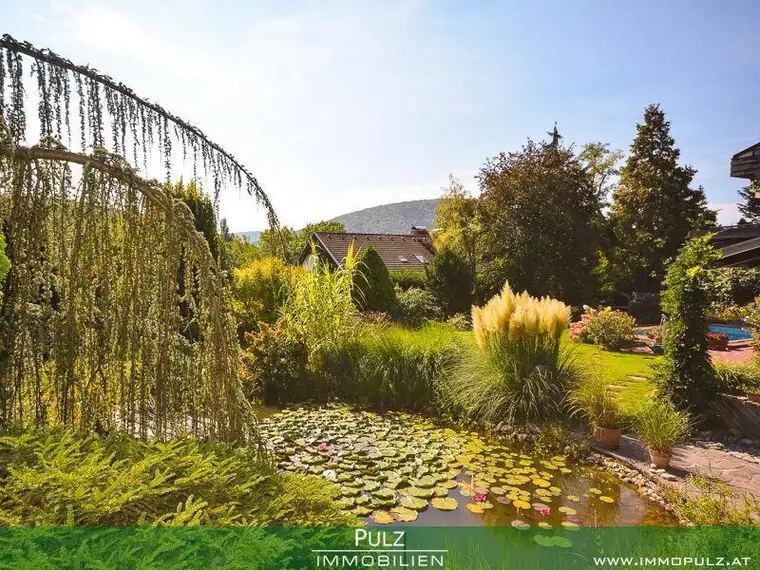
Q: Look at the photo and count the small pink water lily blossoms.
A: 3